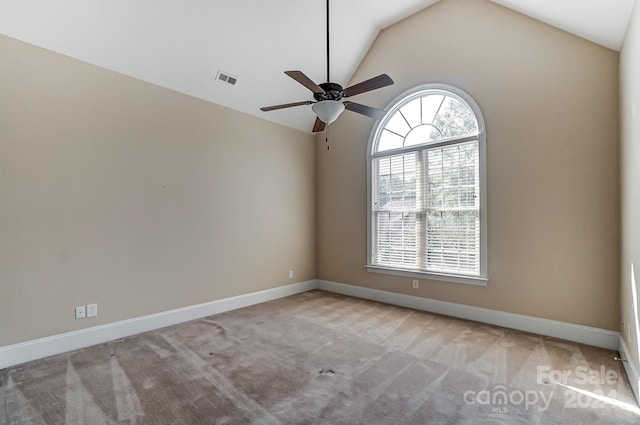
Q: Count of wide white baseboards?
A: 3